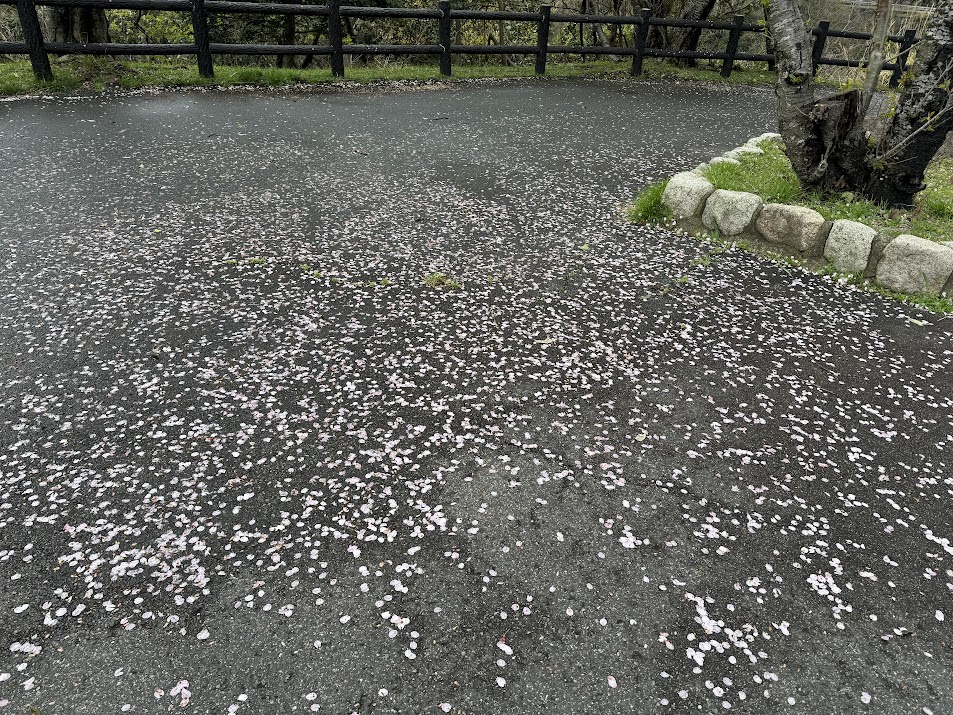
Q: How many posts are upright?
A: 9